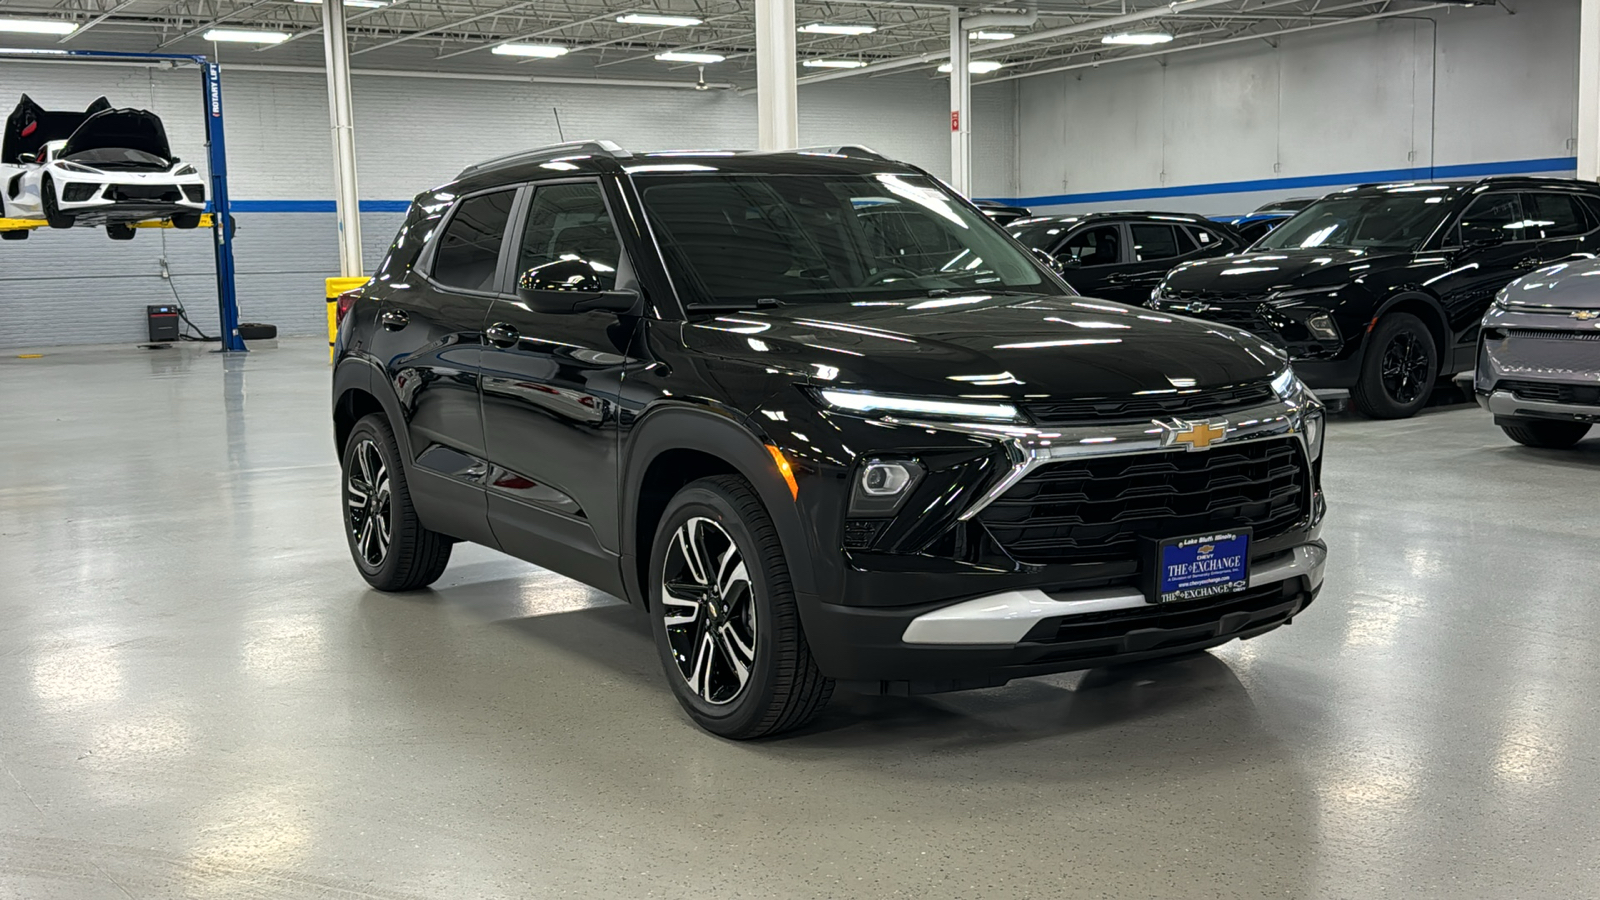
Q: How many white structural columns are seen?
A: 4